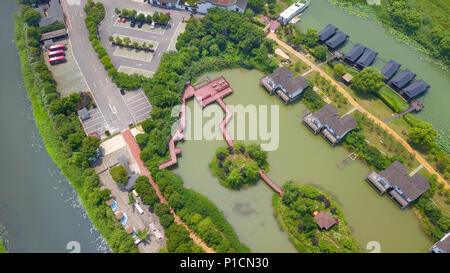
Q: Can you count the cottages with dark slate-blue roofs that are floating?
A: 7